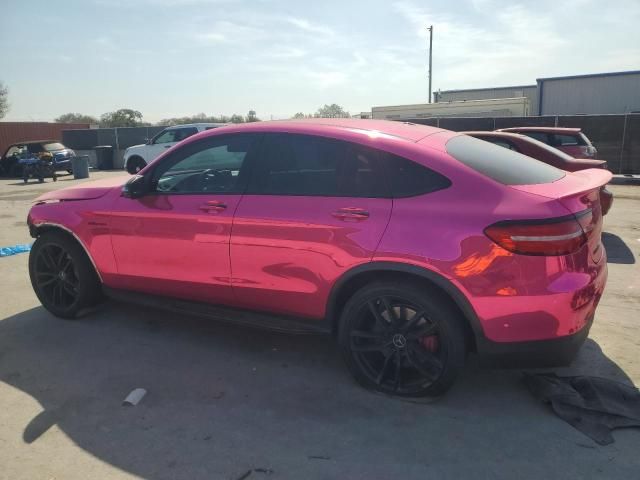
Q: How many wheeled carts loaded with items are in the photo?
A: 1